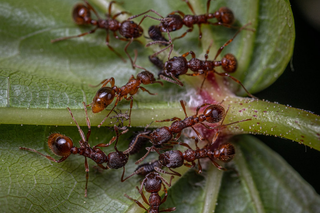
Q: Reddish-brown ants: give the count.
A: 8